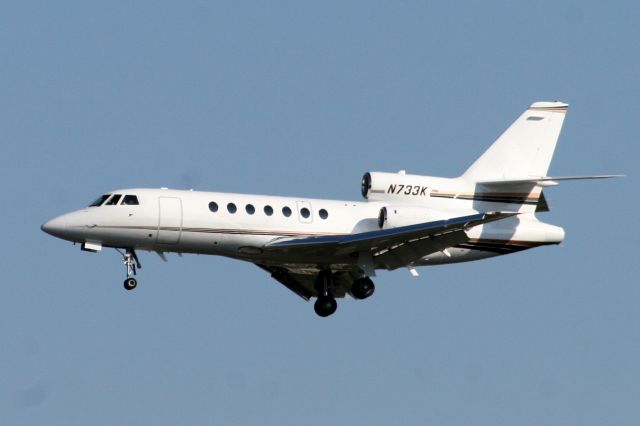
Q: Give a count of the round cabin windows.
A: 7